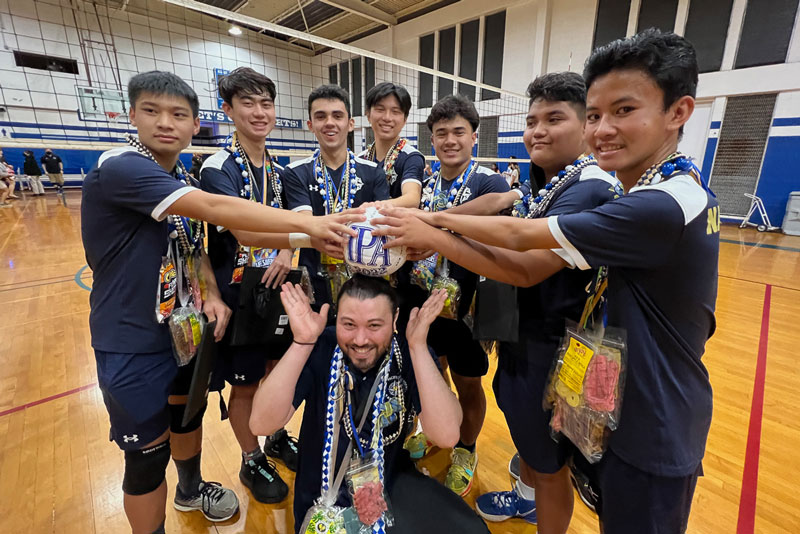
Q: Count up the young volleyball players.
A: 7